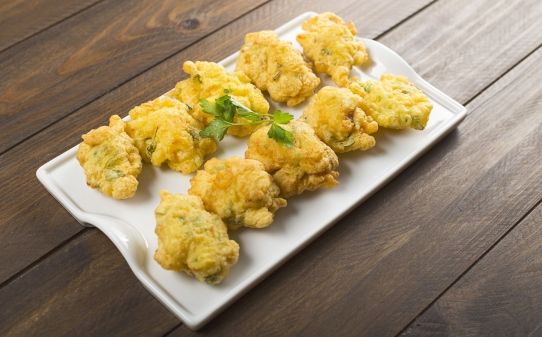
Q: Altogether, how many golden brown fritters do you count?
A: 10